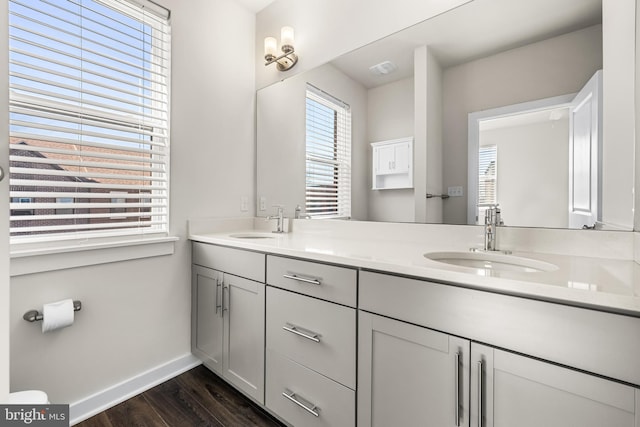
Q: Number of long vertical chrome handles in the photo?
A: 4